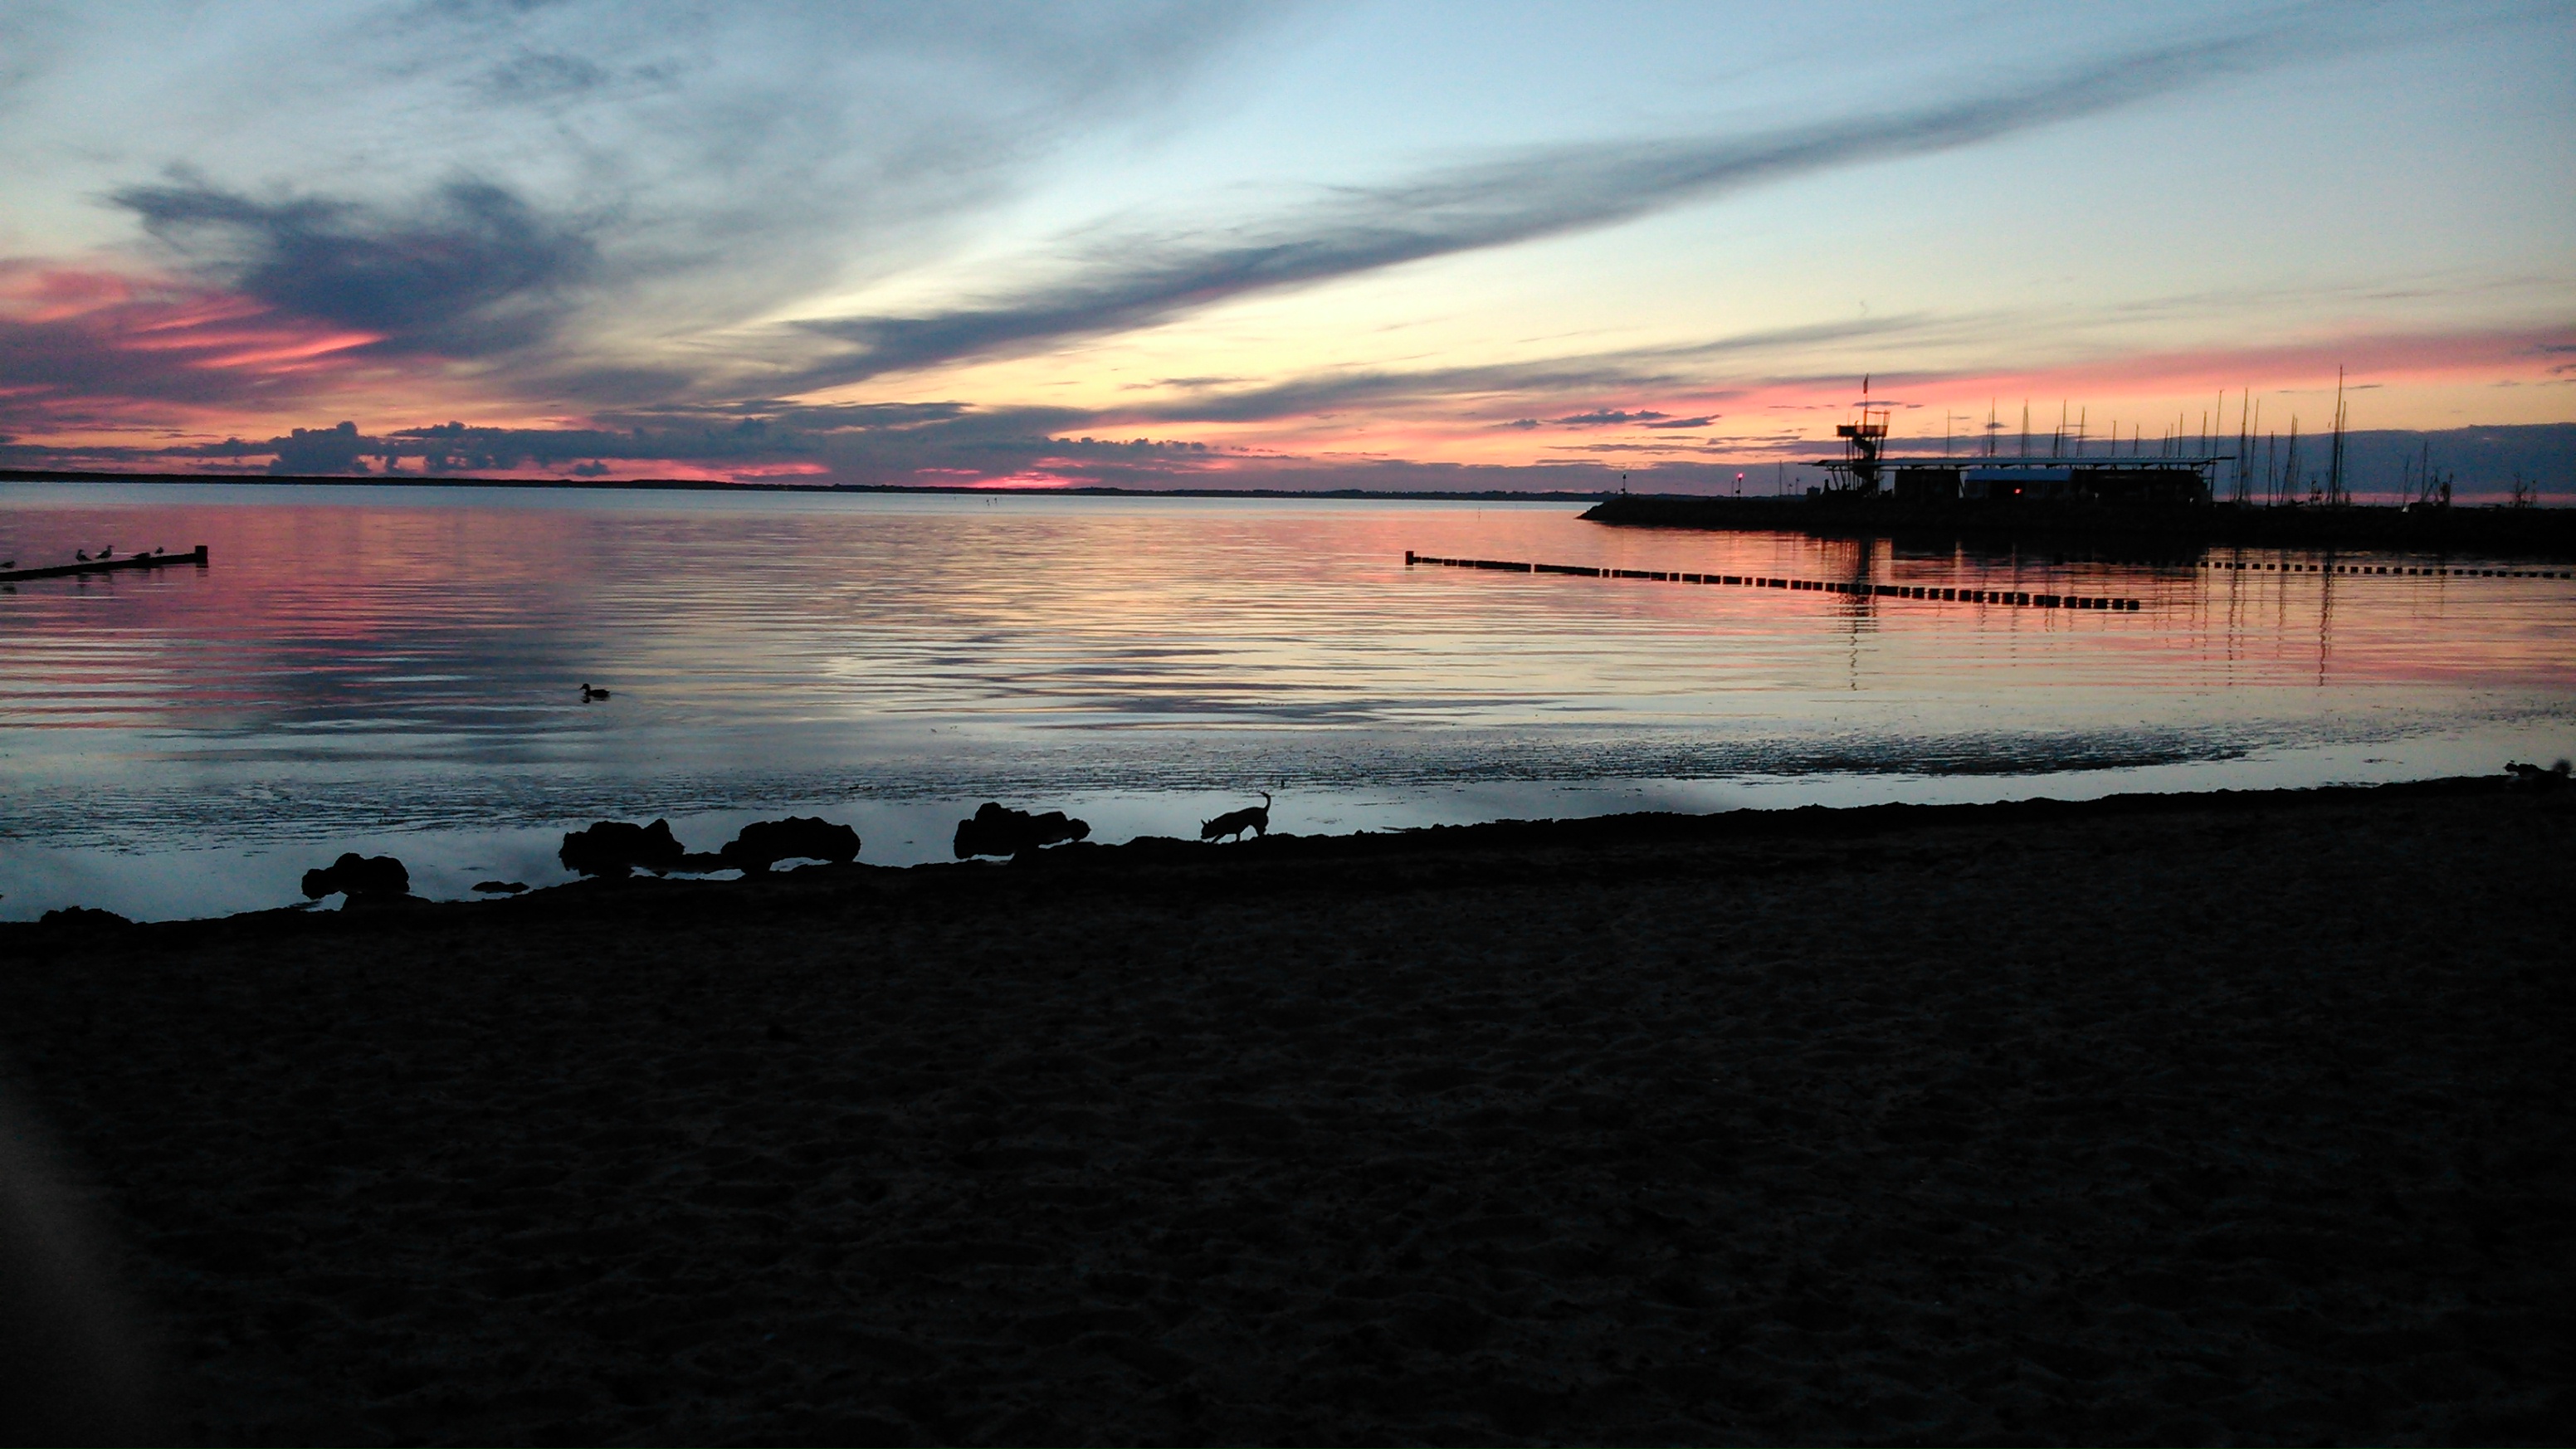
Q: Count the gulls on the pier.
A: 5